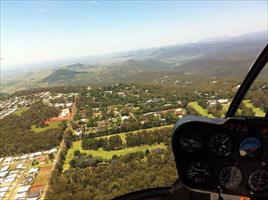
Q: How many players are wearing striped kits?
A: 0